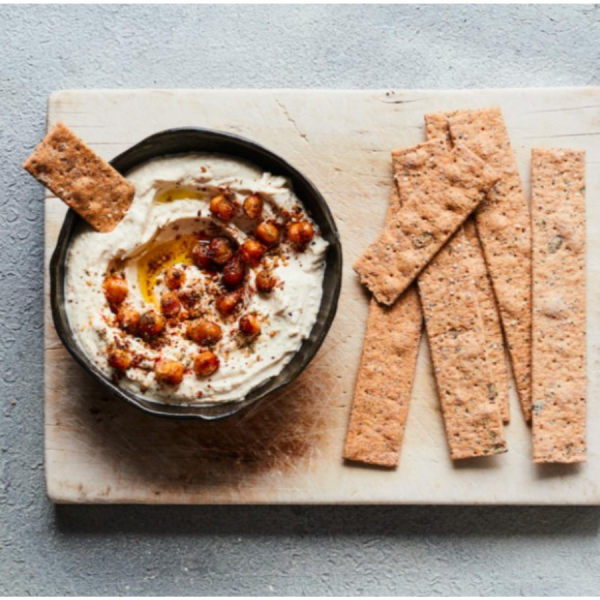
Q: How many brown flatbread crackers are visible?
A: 7